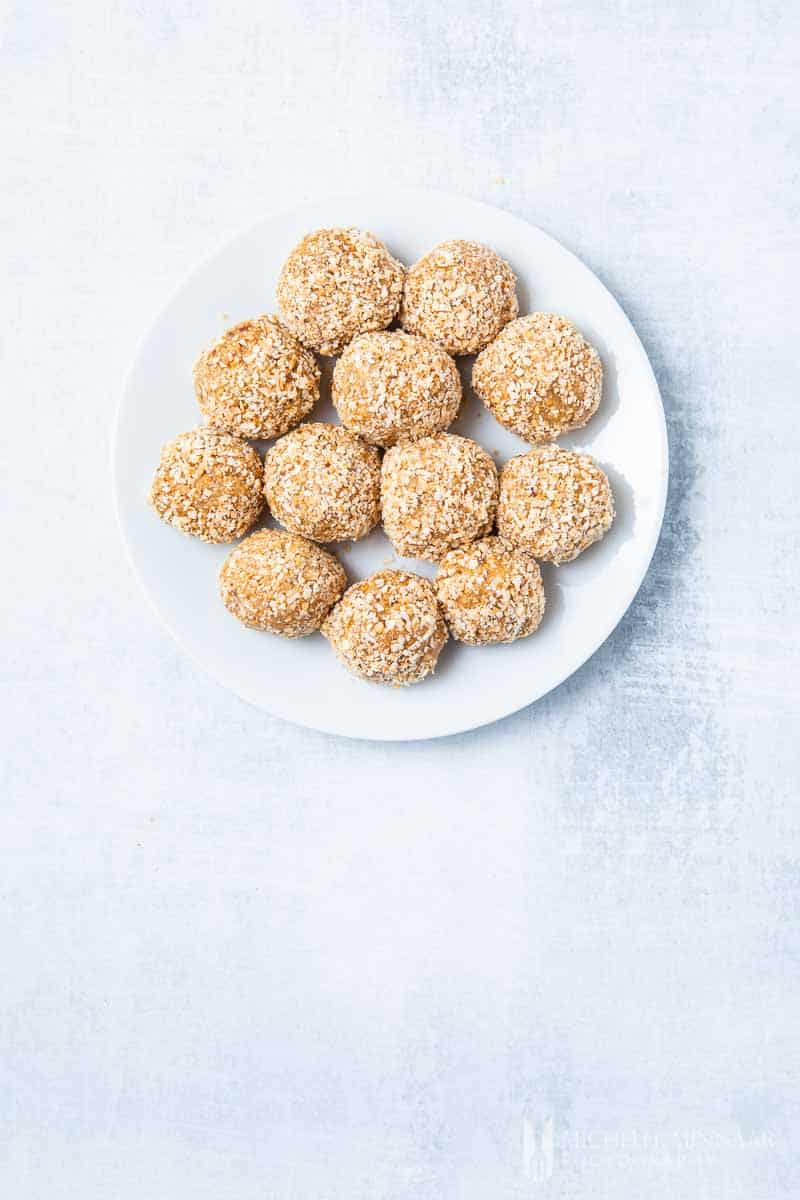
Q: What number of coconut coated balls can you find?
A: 12